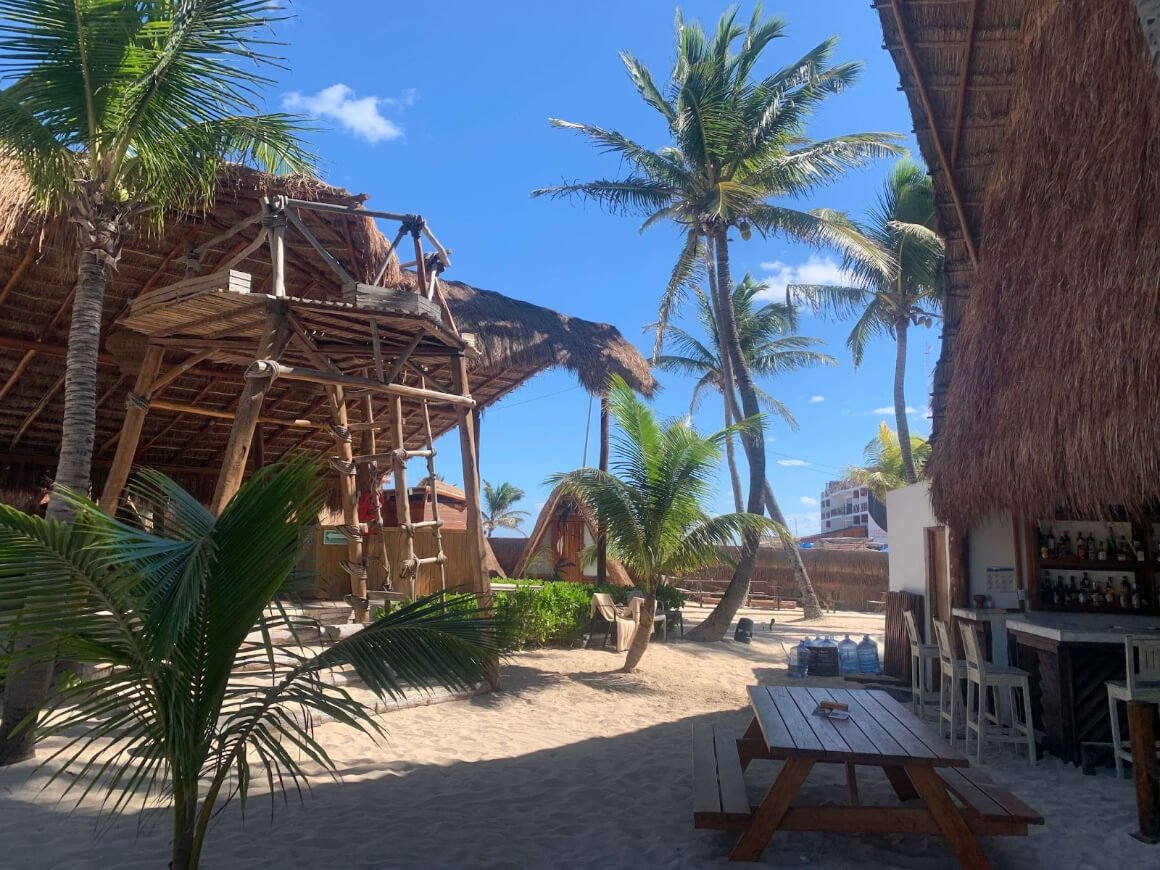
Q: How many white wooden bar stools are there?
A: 4